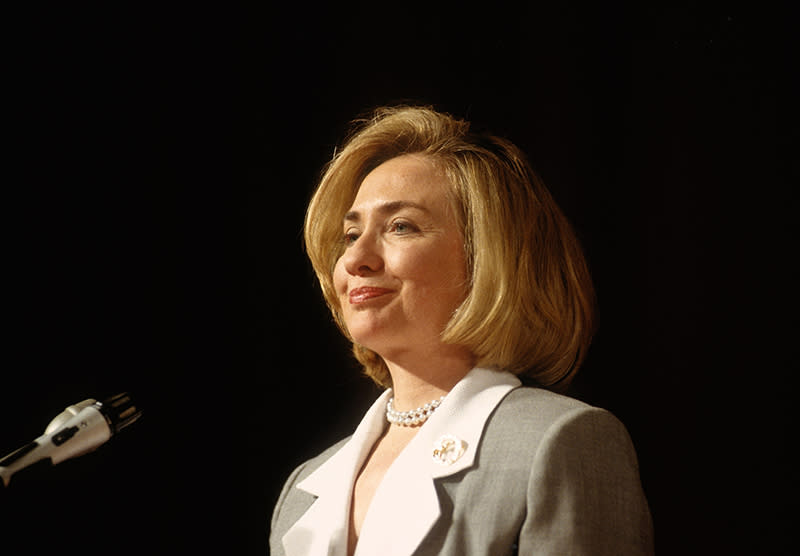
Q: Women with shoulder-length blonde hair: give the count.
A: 1